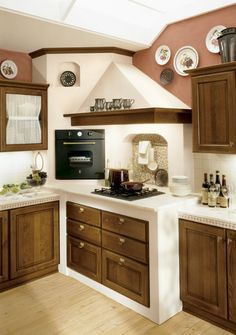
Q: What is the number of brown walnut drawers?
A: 6